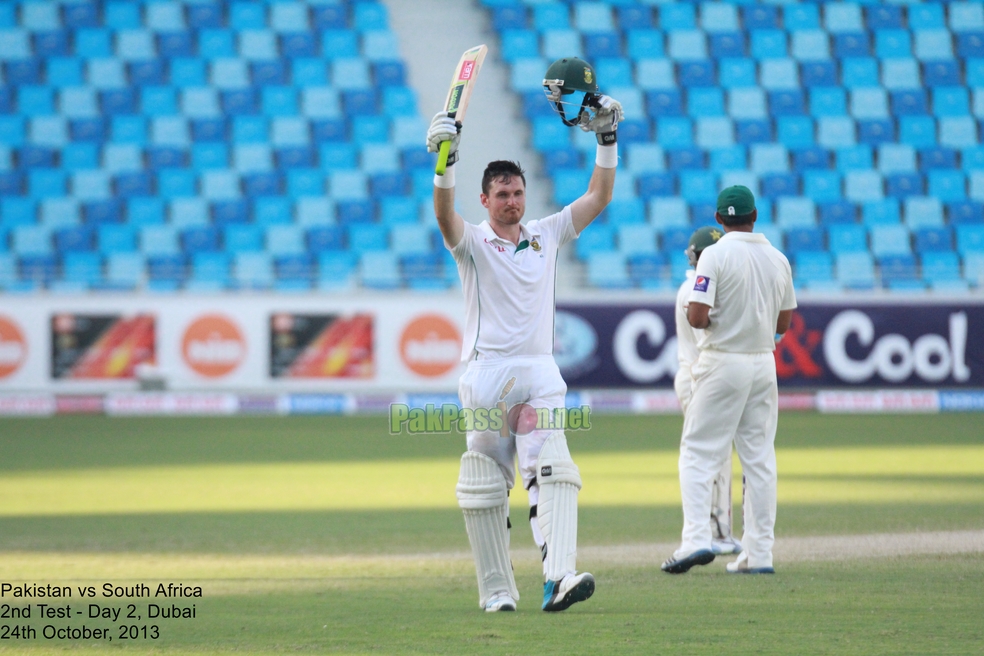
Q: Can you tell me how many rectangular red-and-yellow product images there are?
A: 2